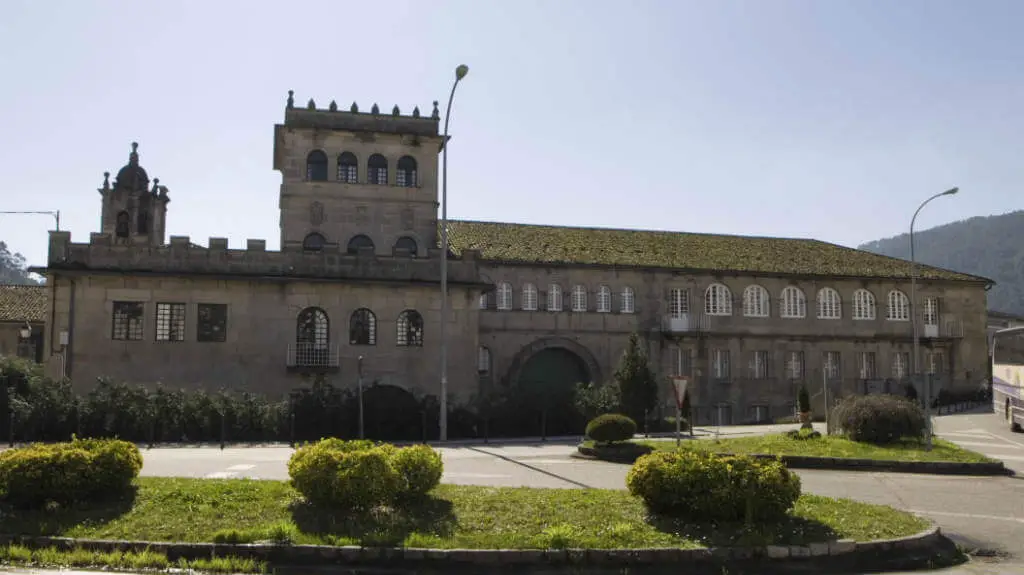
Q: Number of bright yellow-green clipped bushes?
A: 3